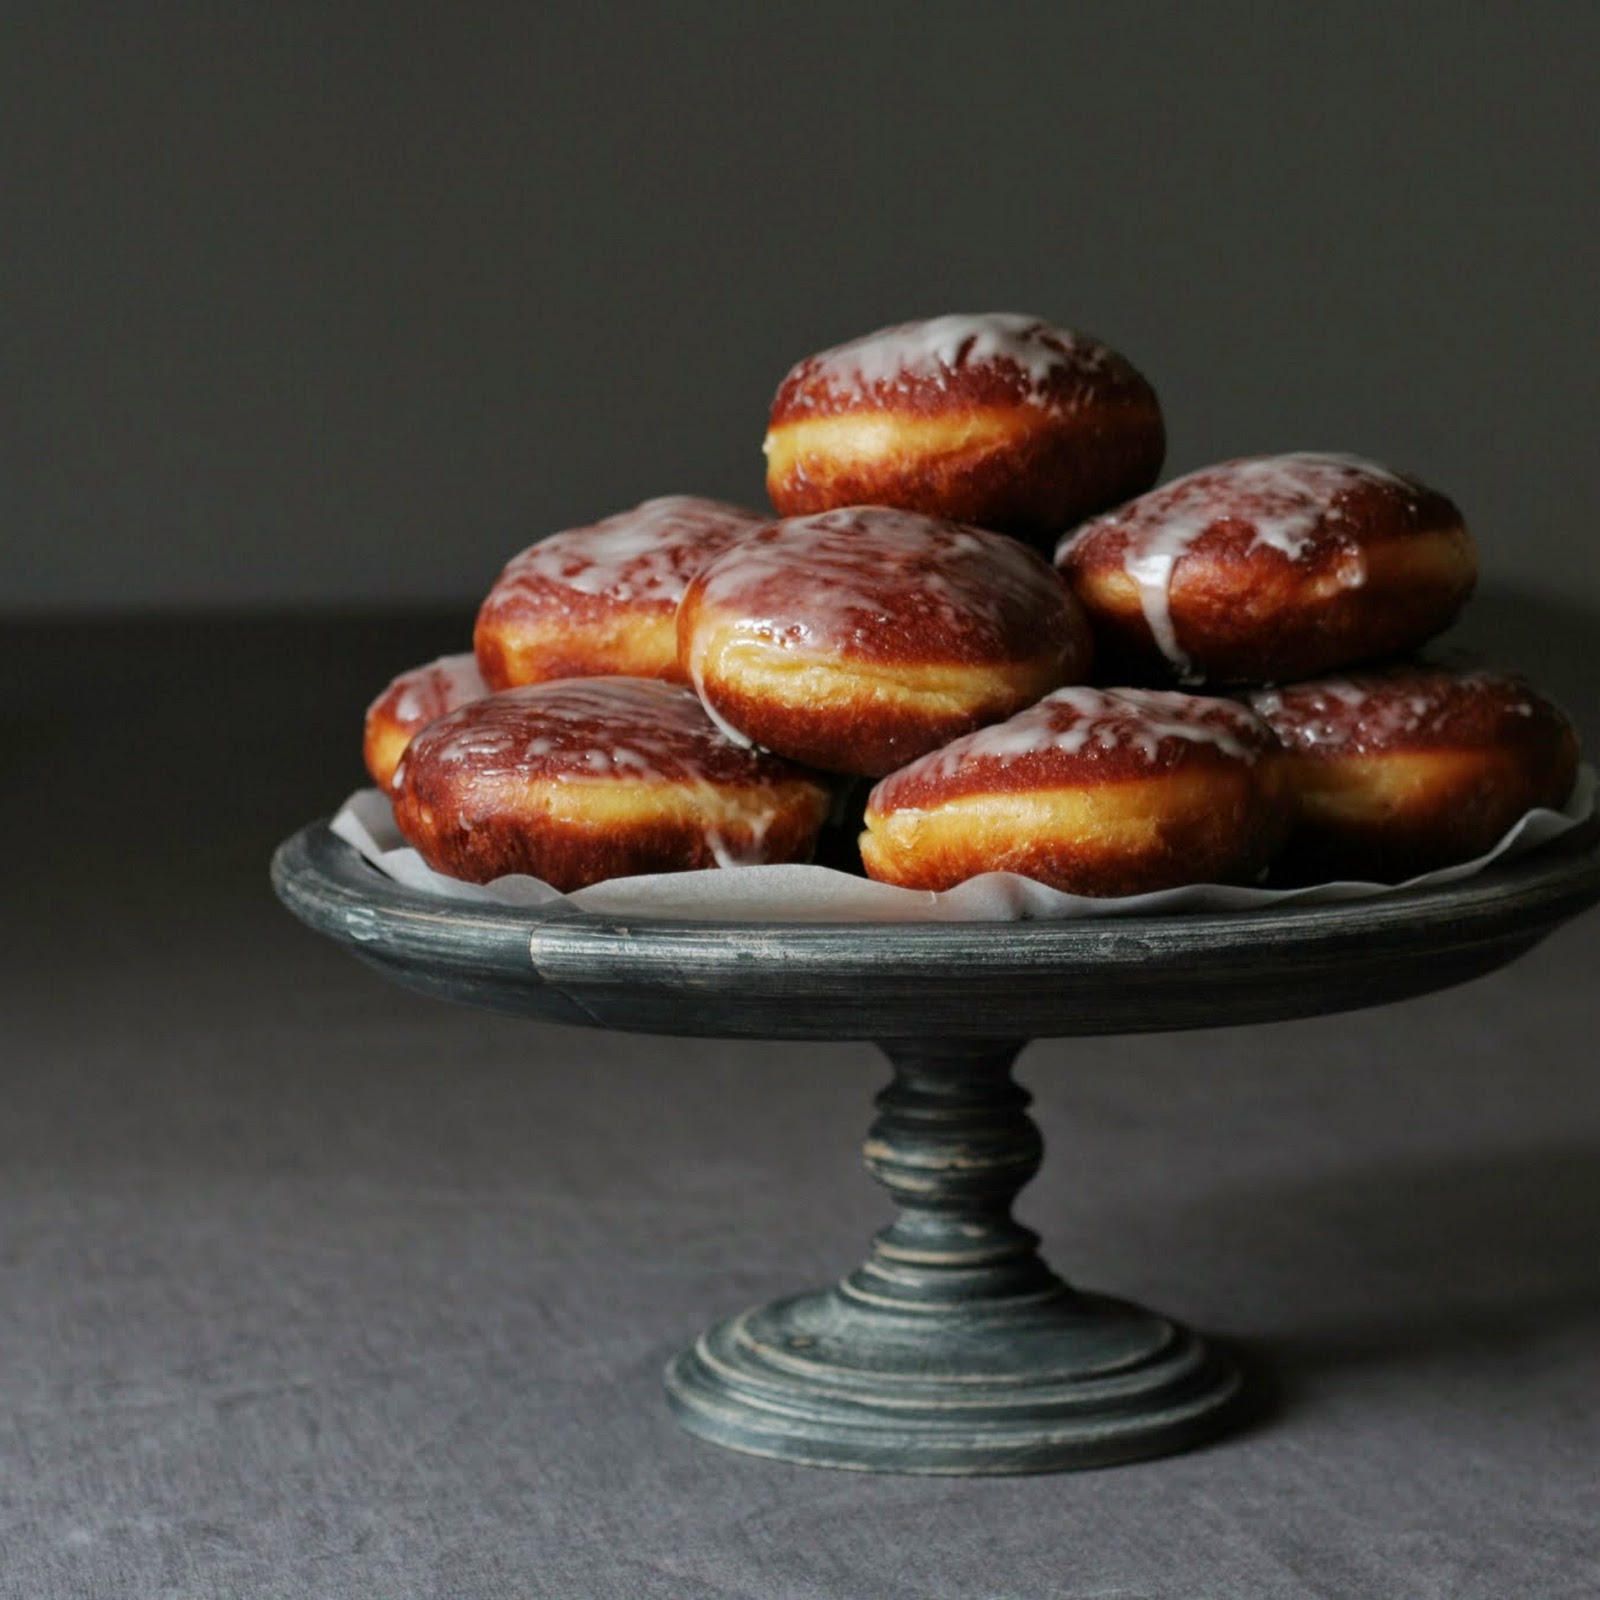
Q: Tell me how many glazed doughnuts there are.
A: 8